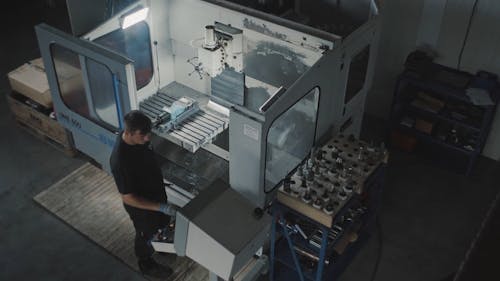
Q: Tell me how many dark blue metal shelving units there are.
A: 2